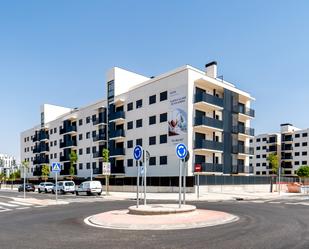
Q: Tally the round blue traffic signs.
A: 2